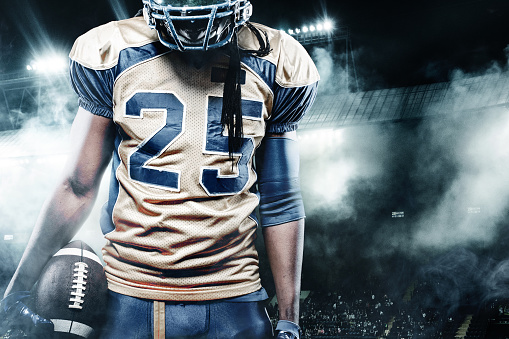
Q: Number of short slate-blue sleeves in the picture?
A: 2